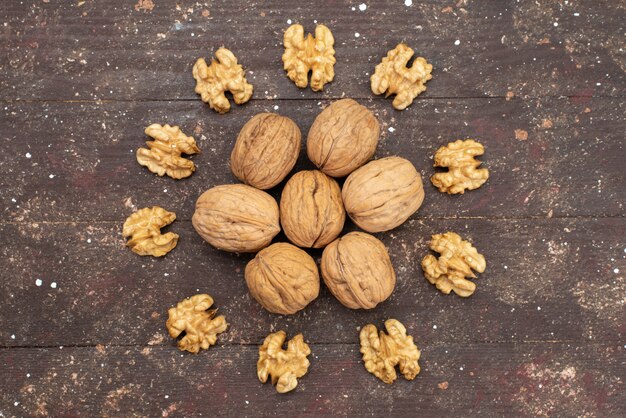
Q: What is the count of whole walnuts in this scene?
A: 7